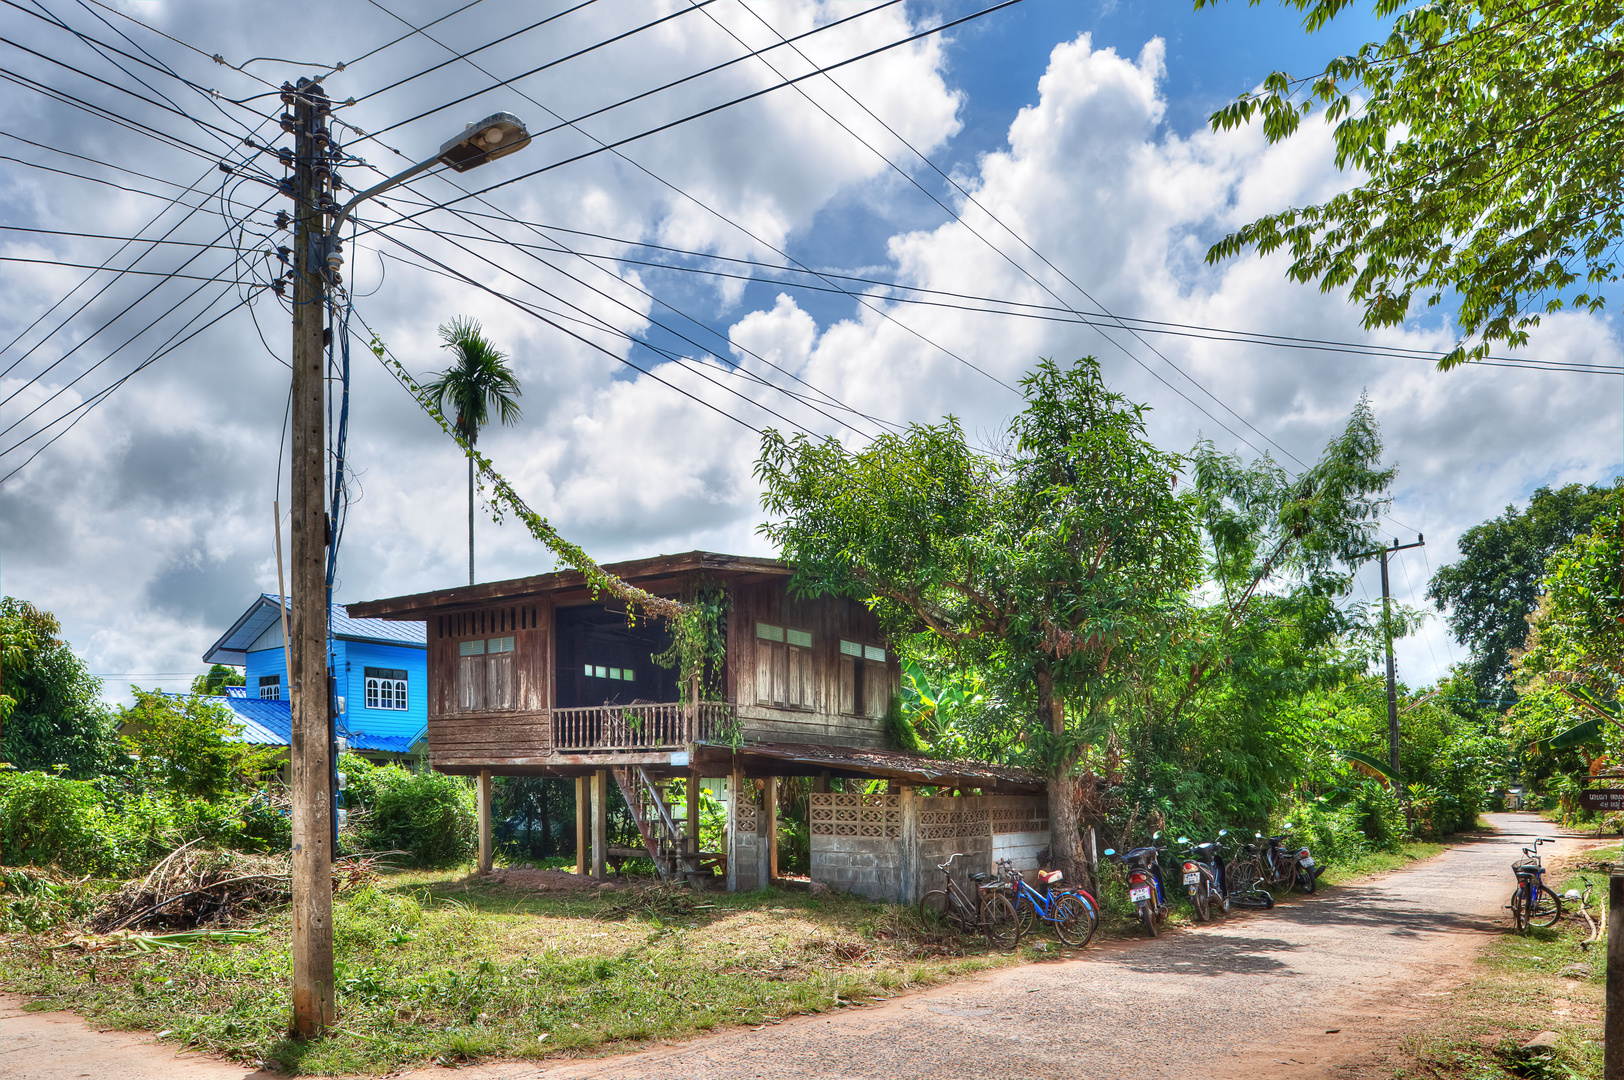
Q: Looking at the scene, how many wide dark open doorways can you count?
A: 1